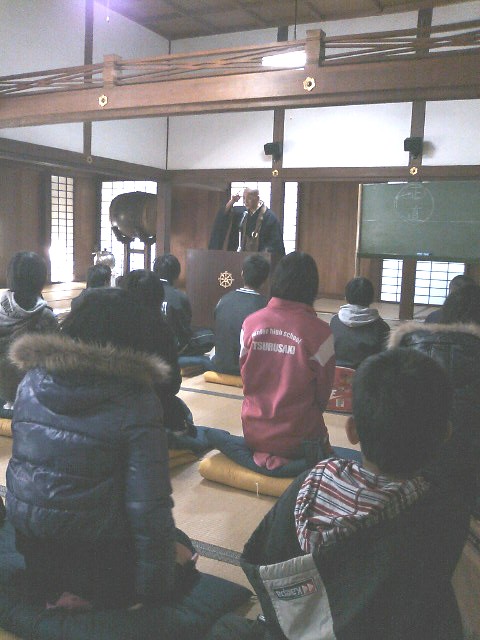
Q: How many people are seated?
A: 11